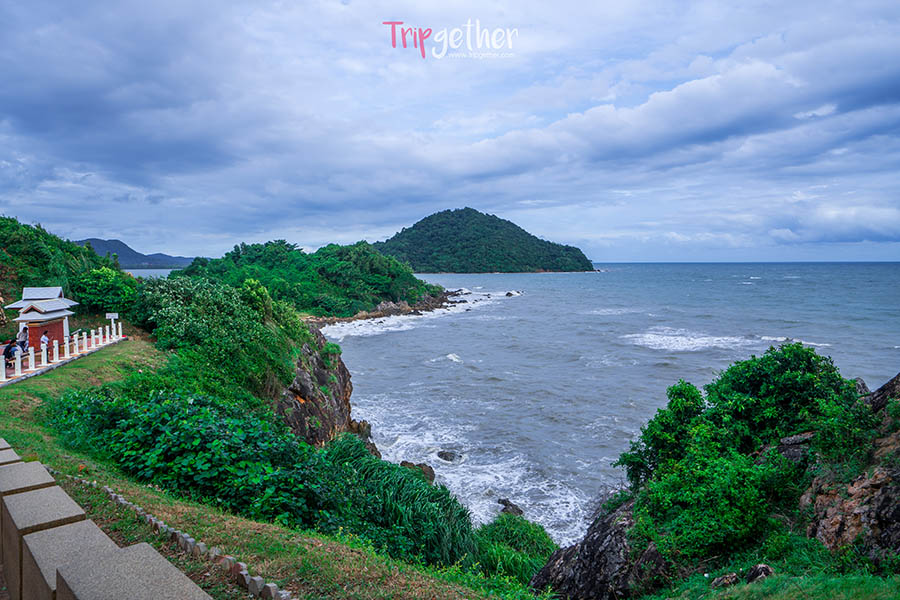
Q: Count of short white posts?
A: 13